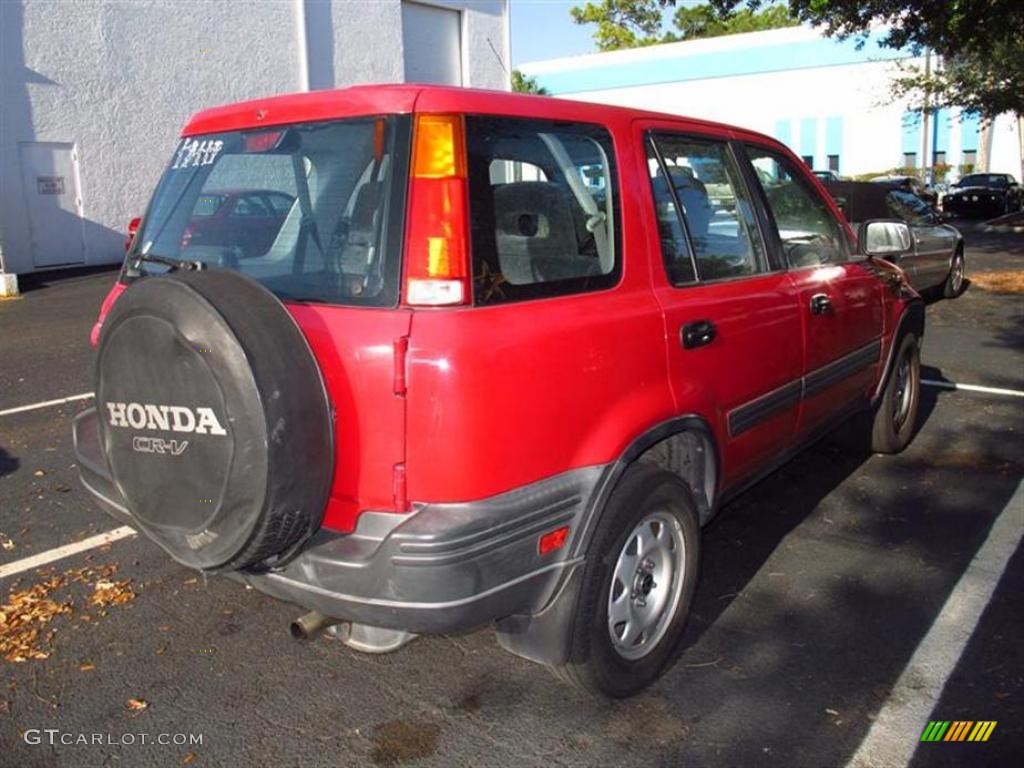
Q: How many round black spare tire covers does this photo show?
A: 1